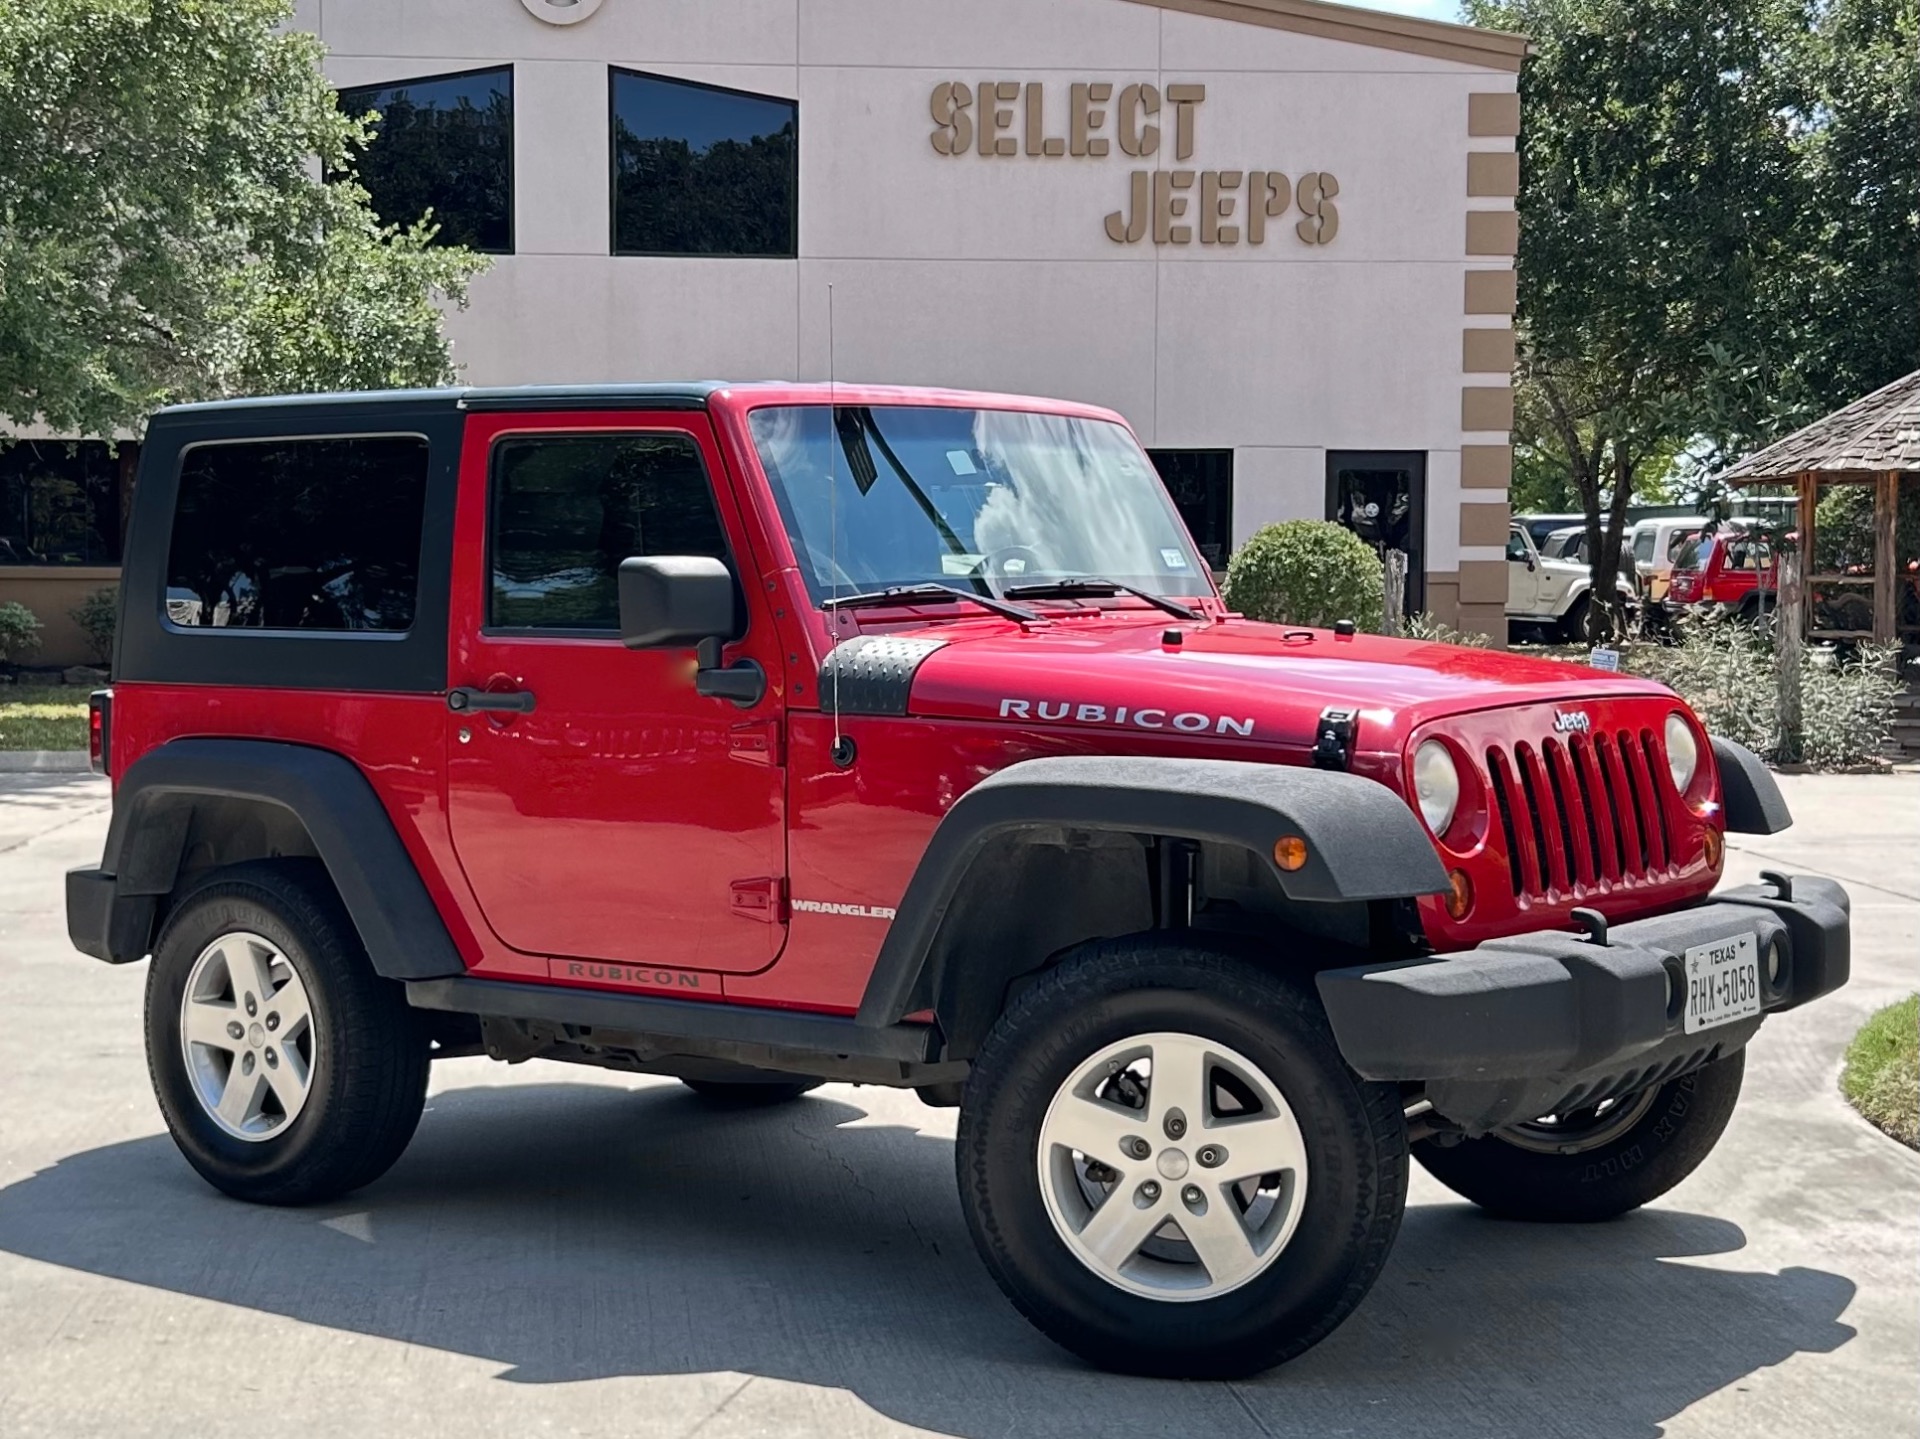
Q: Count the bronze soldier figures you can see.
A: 0